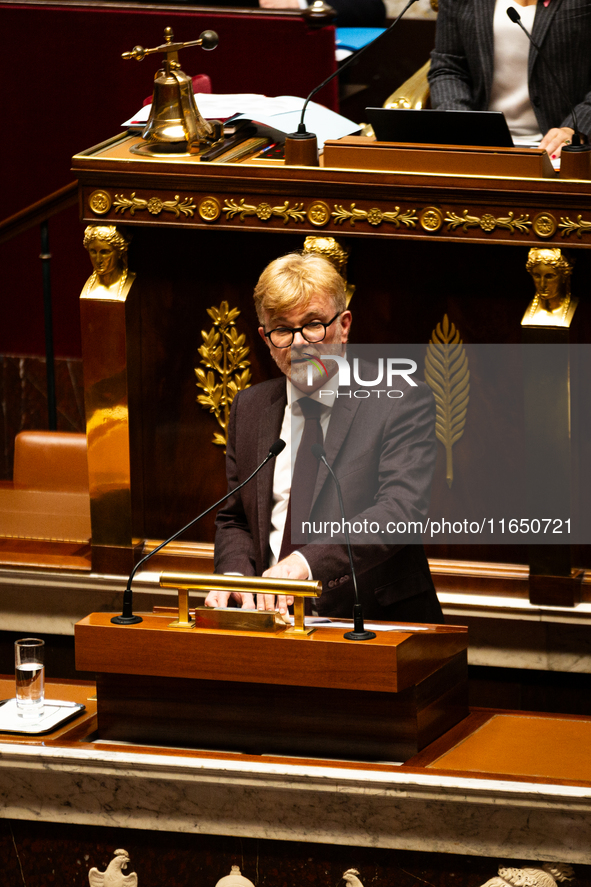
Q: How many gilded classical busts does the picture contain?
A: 3